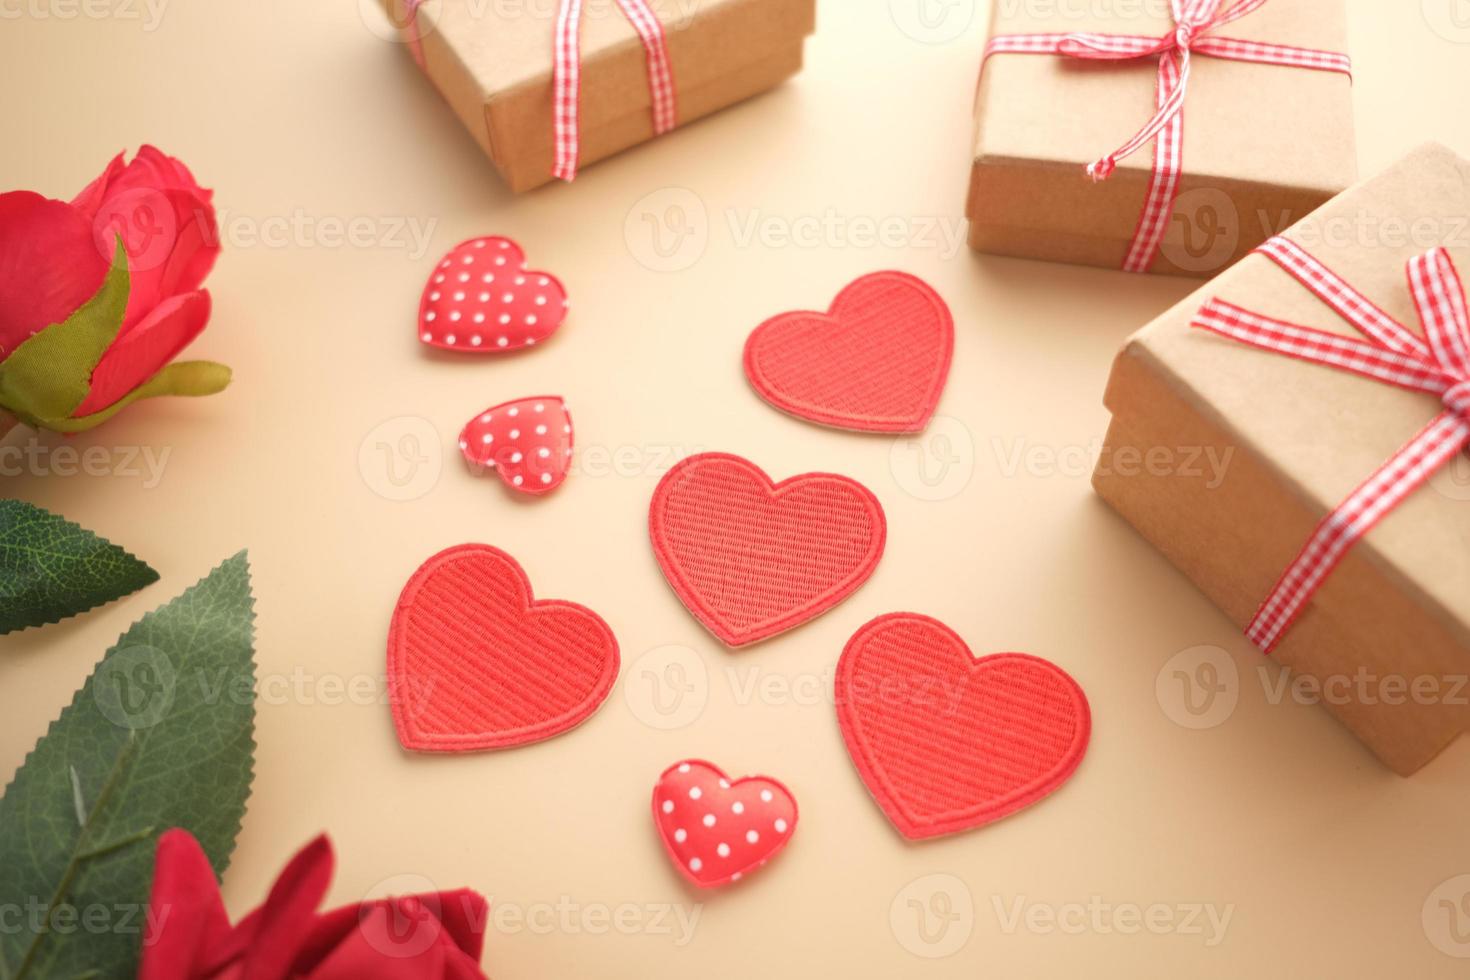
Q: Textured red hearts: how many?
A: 4